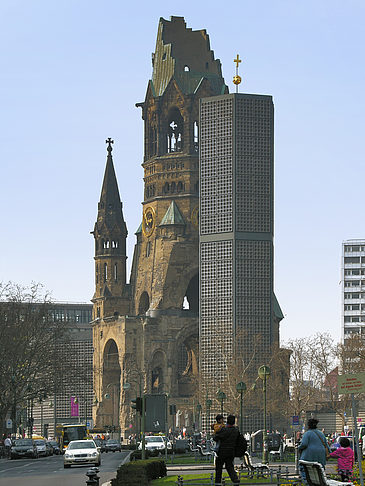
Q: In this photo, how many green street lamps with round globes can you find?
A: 5